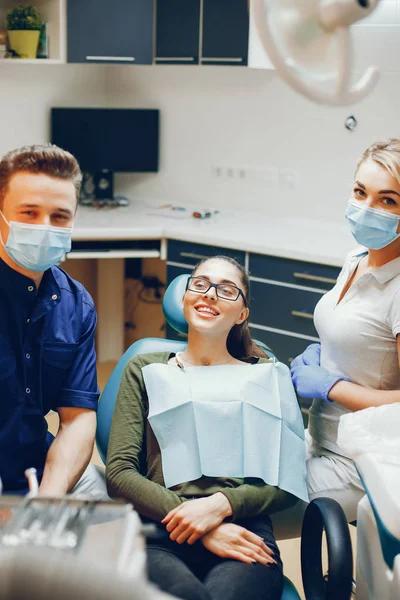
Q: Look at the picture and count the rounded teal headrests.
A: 1